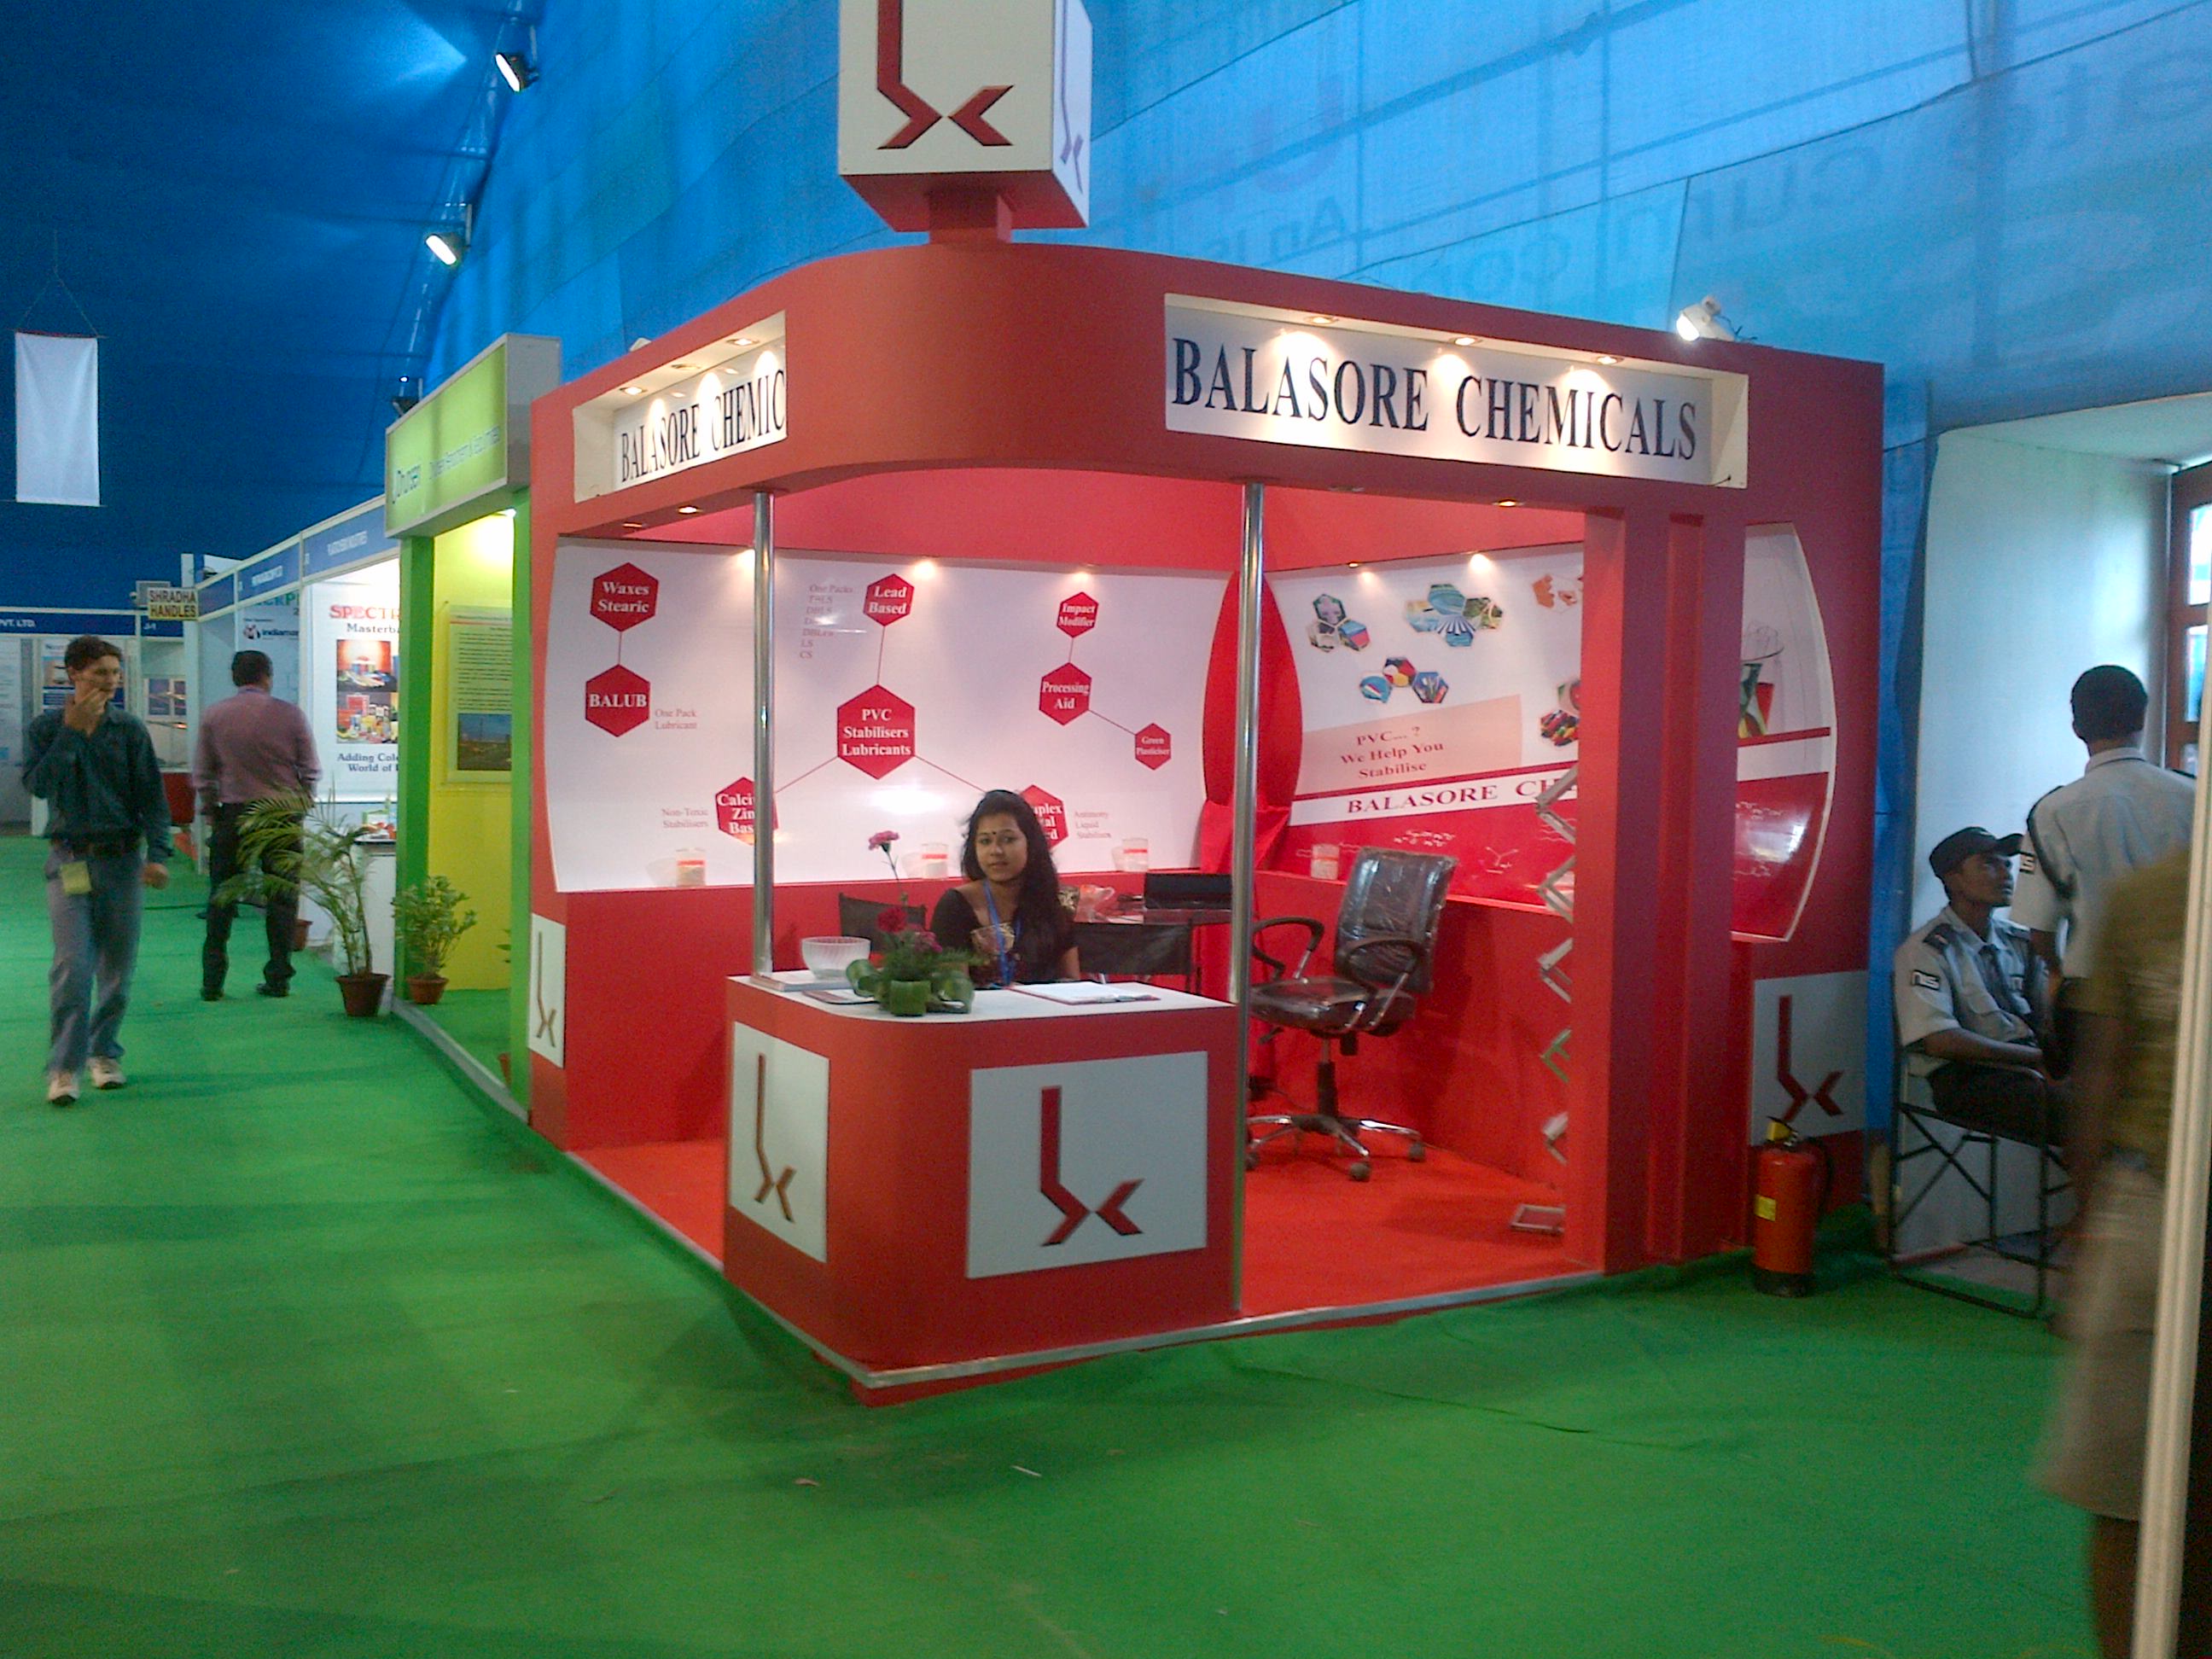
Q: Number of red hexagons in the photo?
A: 9